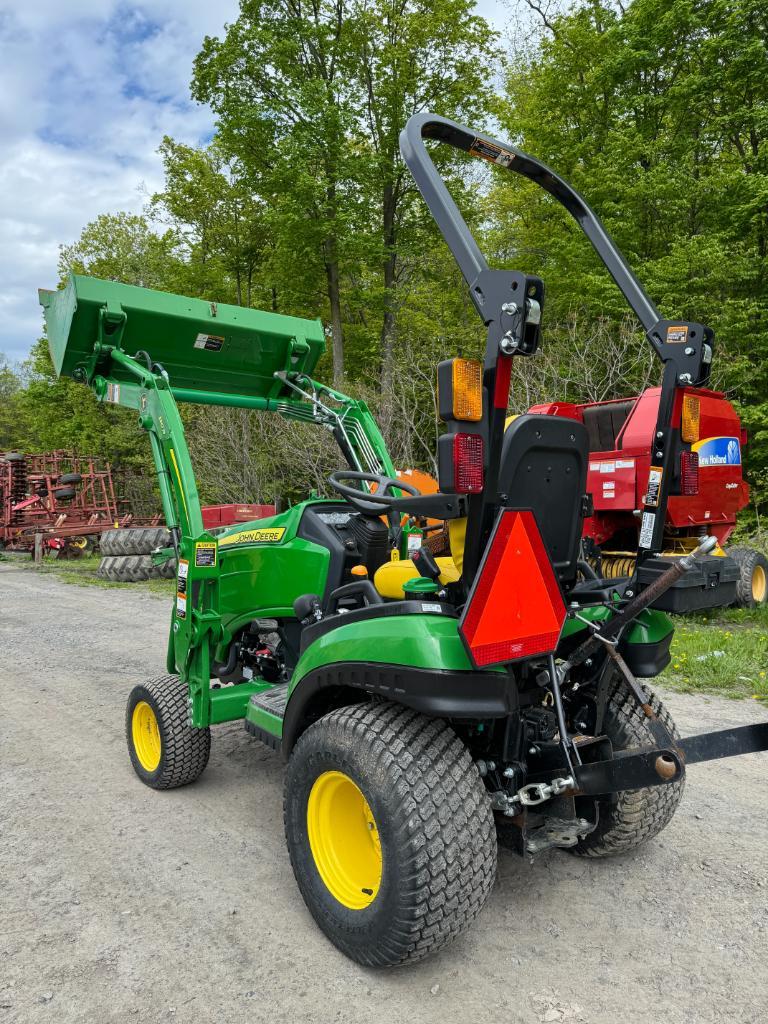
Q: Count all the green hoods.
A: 1